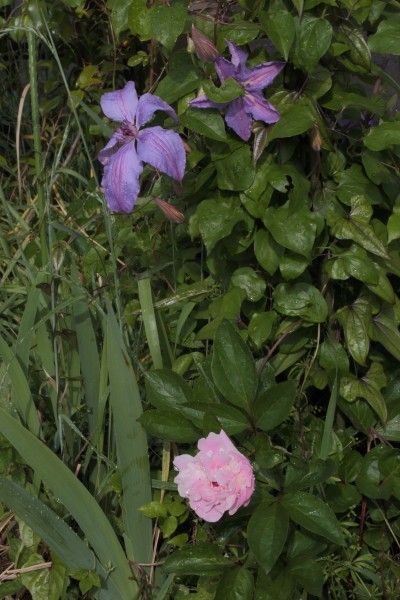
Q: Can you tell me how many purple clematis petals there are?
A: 11